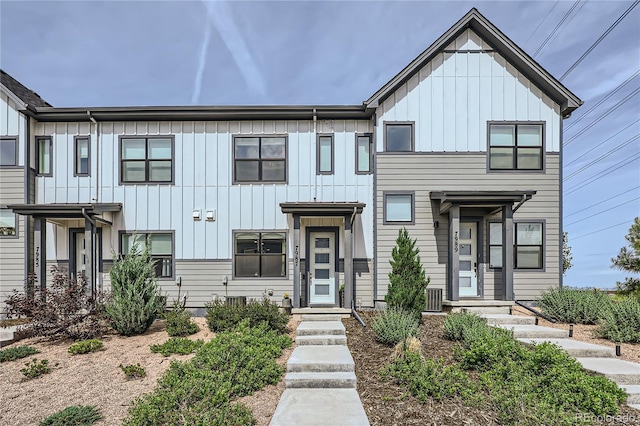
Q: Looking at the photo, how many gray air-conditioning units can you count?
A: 2